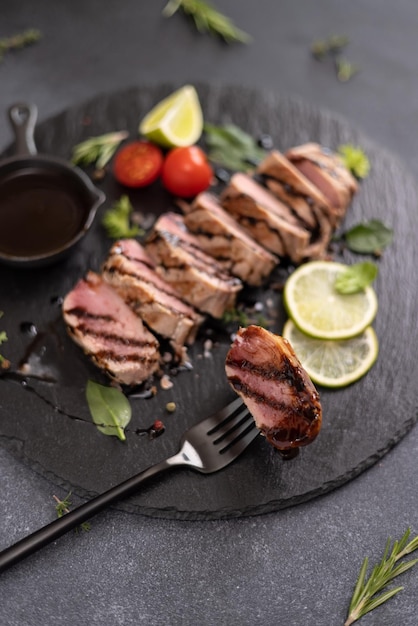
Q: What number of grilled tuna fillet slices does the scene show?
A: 8